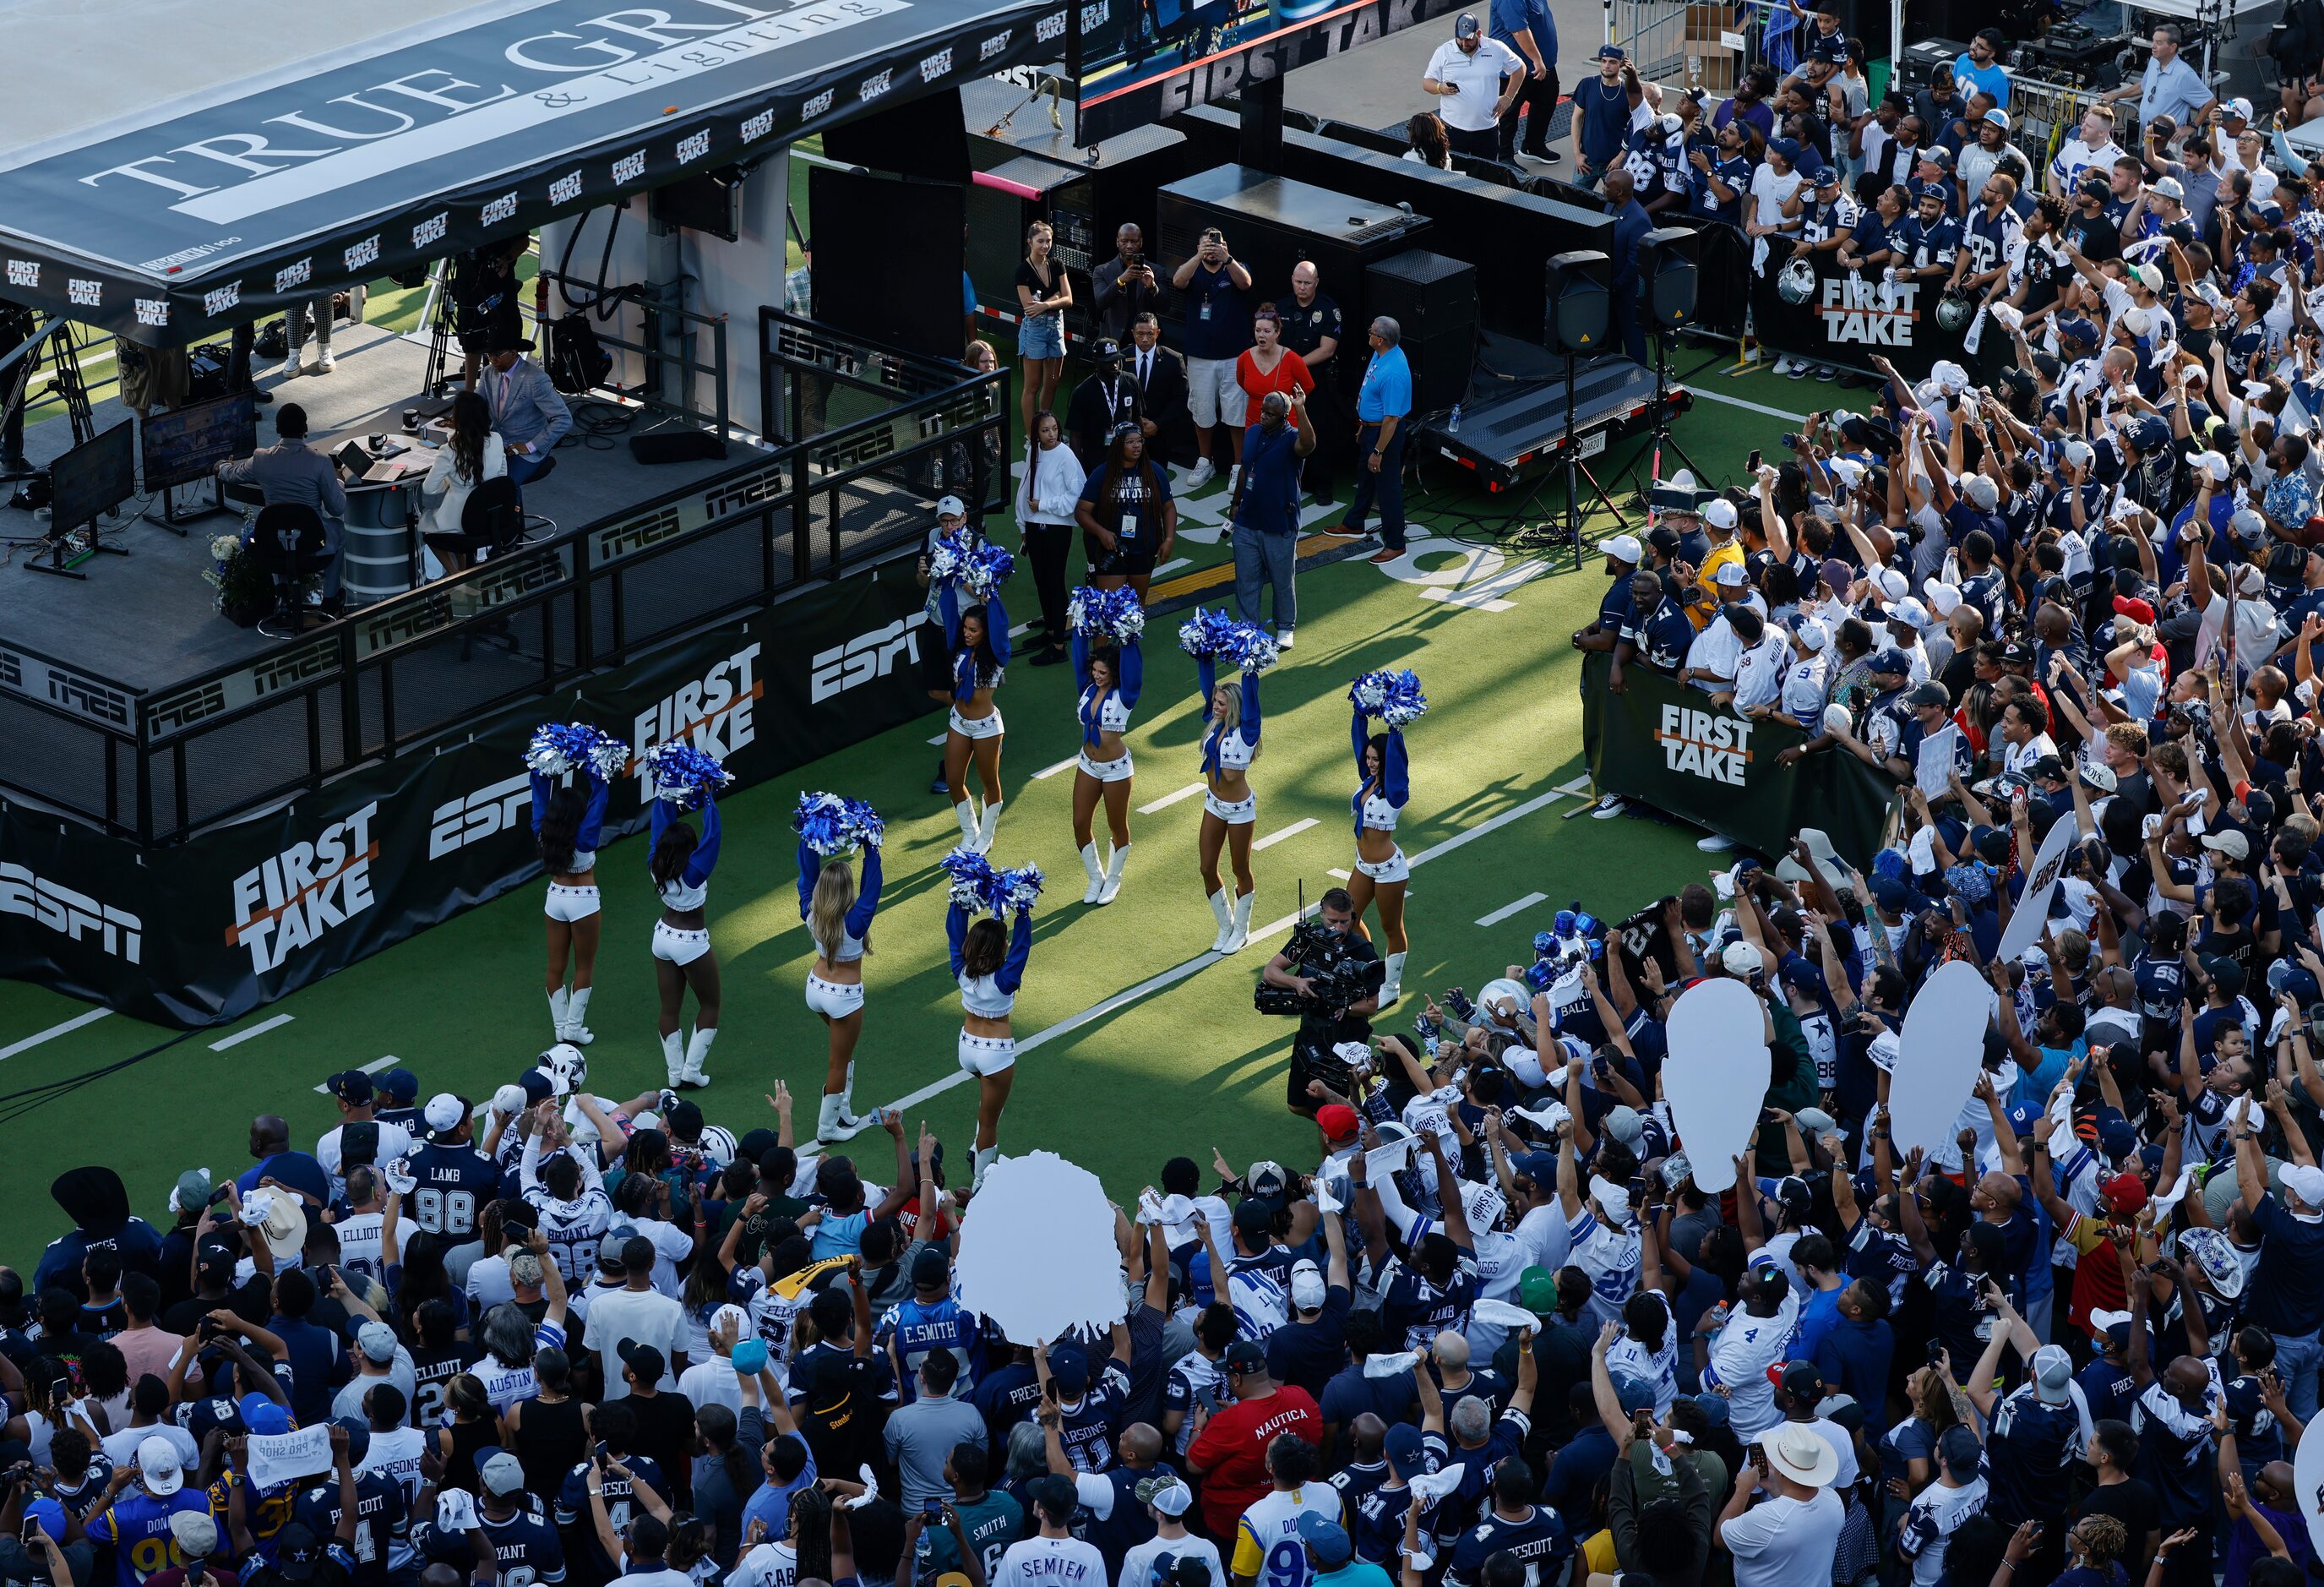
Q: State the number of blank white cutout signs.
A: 3